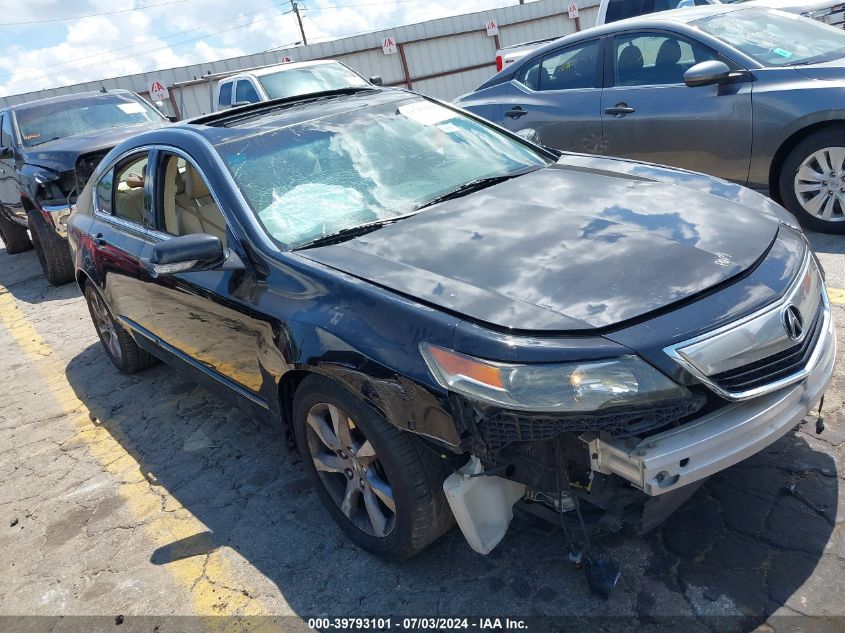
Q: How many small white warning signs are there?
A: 4